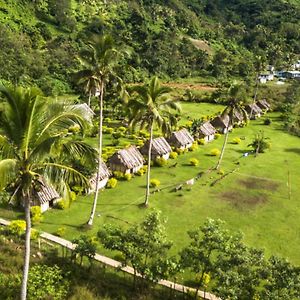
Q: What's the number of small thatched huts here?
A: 10